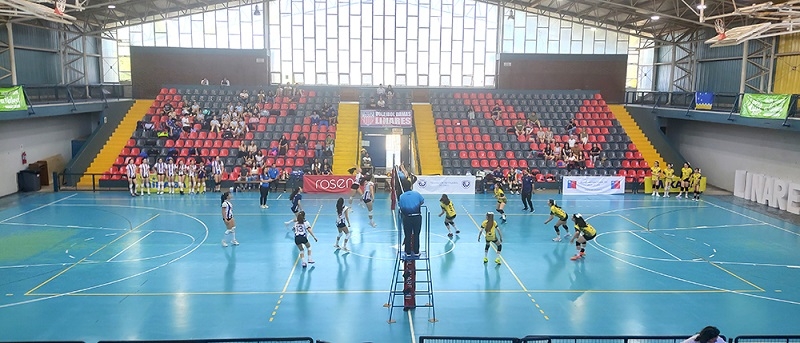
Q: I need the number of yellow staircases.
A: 4